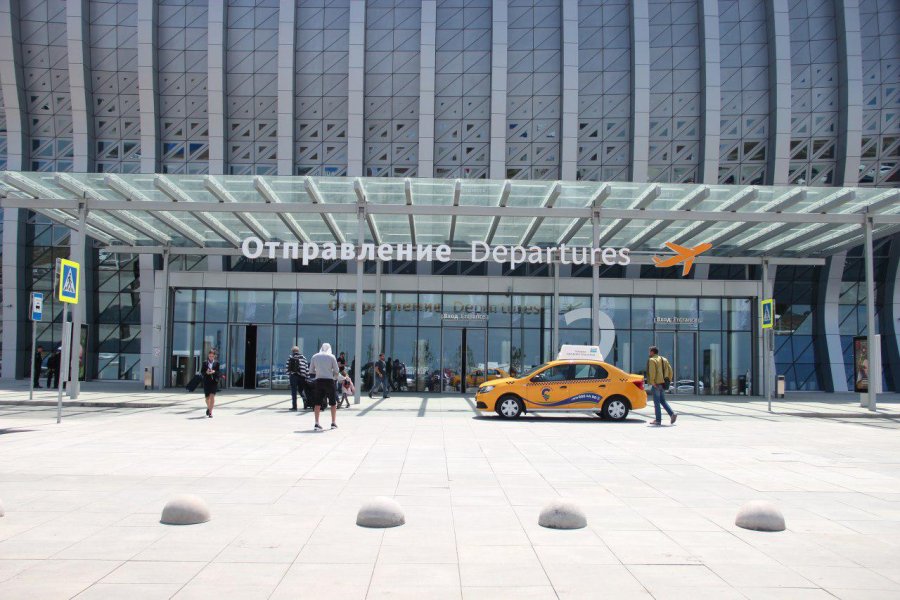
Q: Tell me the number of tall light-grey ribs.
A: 13